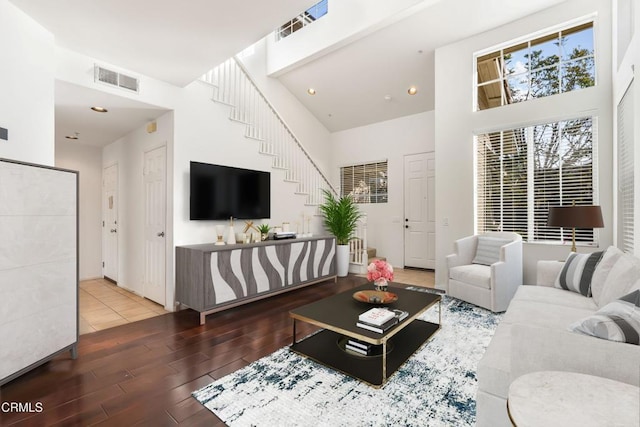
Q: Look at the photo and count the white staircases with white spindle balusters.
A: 1